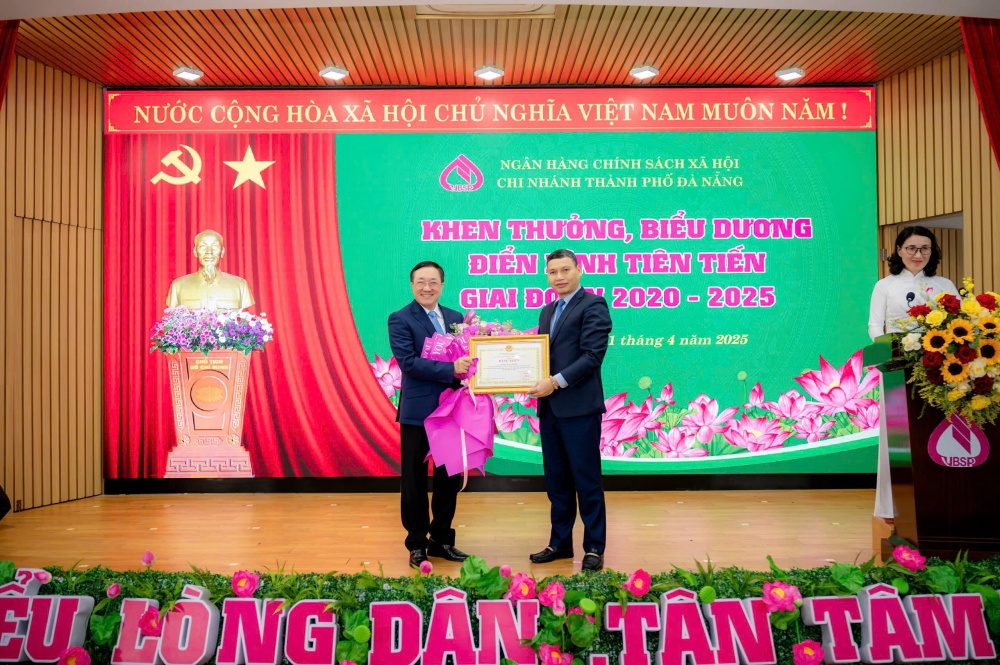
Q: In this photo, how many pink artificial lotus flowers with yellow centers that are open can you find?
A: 10